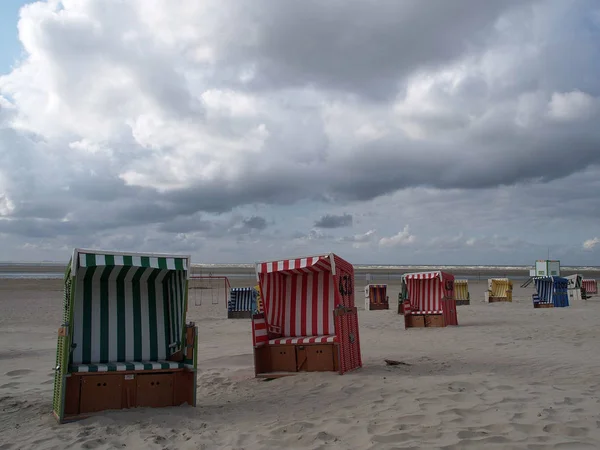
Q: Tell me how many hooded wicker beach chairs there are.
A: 12